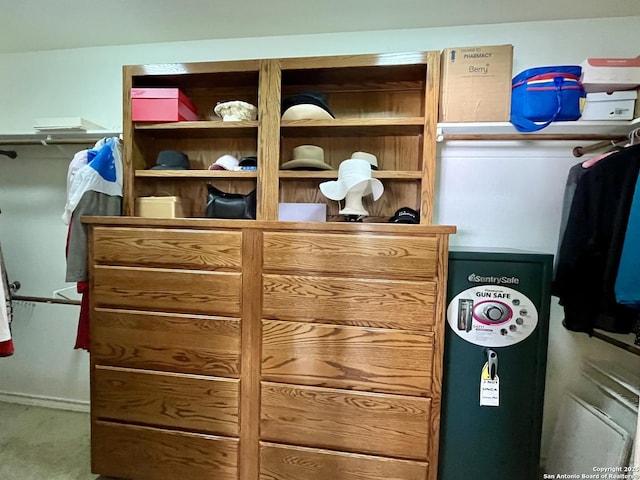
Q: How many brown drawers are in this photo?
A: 10